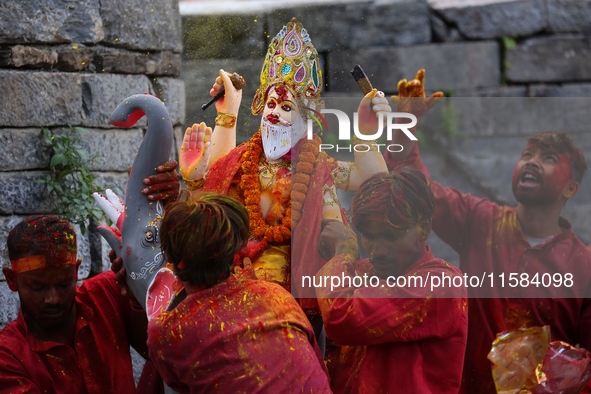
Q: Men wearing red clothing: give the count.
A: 4